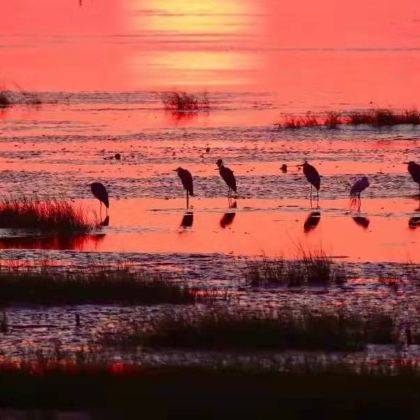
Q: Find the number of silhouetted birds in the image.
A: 6